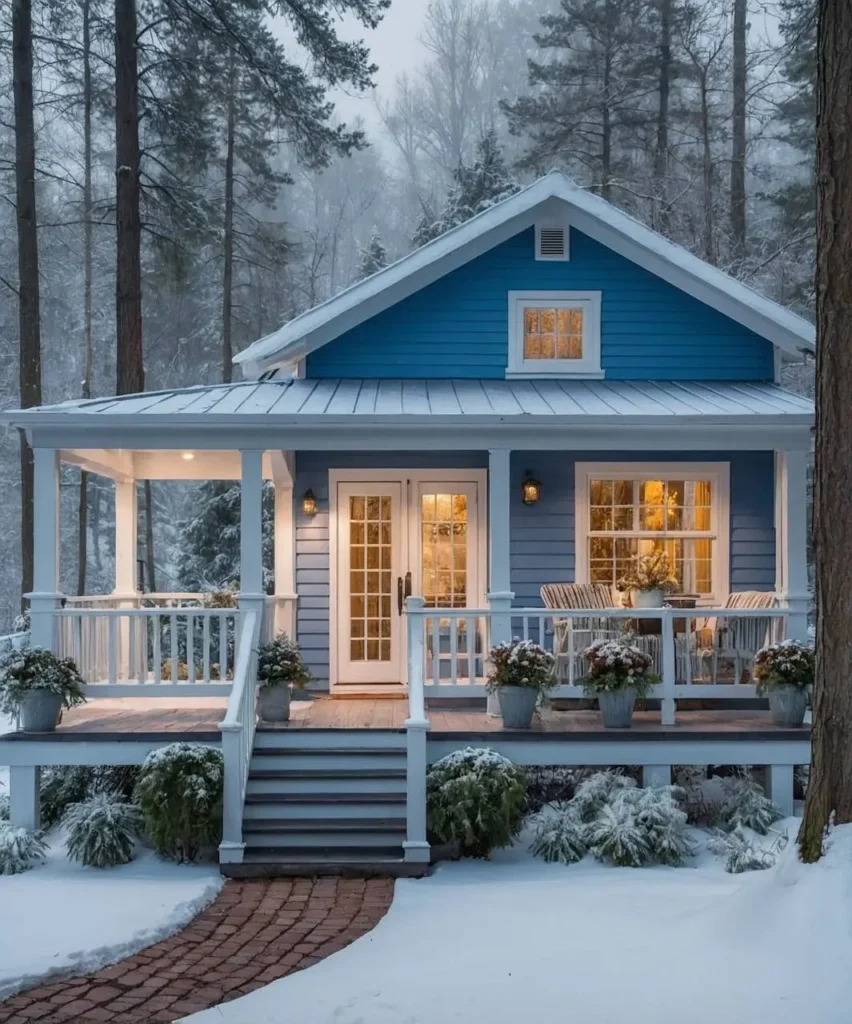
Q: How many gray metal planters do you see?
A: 5